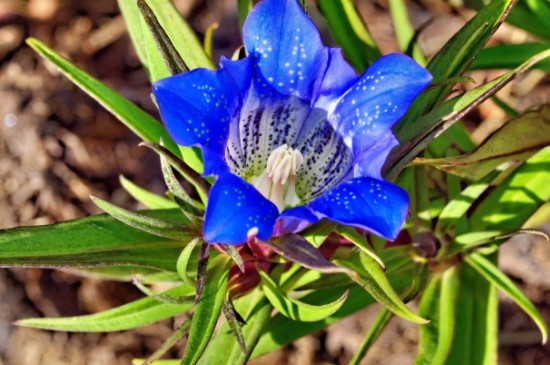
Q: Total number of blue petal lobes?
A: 5